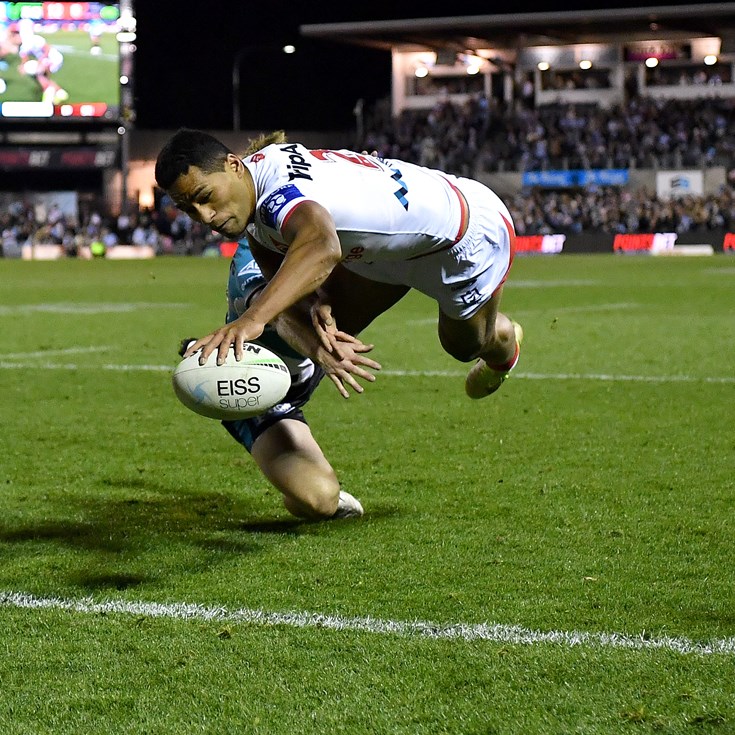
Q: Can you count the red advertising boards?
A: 3